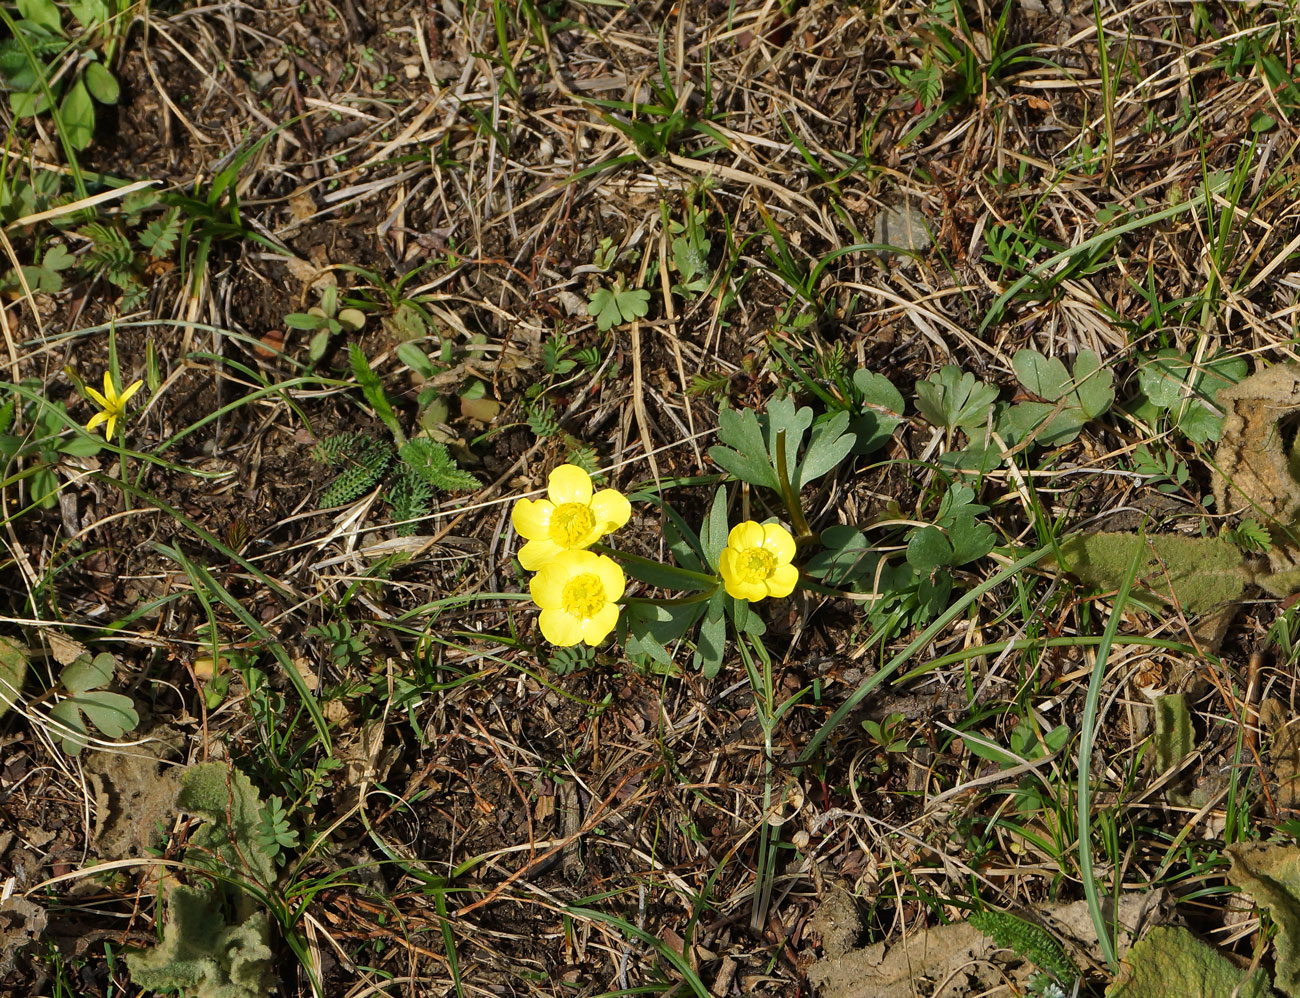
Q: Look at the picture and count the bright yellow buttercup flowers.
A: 3